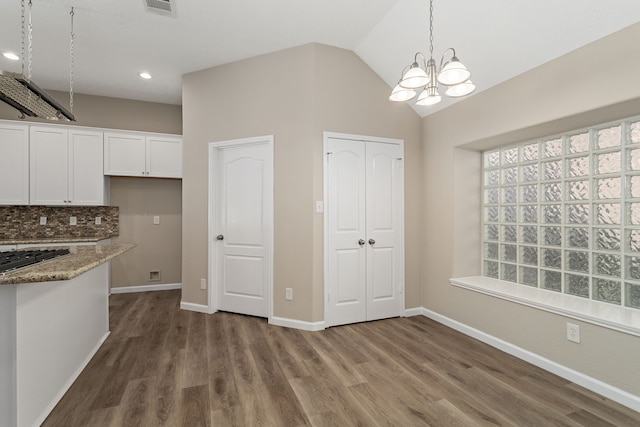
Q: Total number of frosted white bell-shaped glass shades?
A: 5